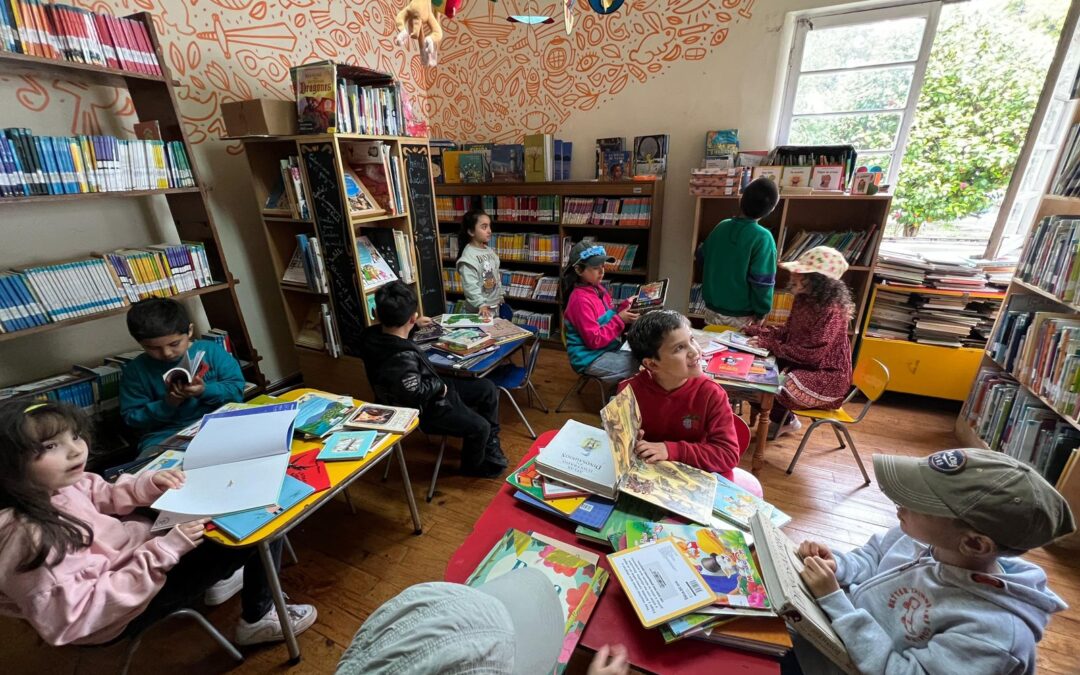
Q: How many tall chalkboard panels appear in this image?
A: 2